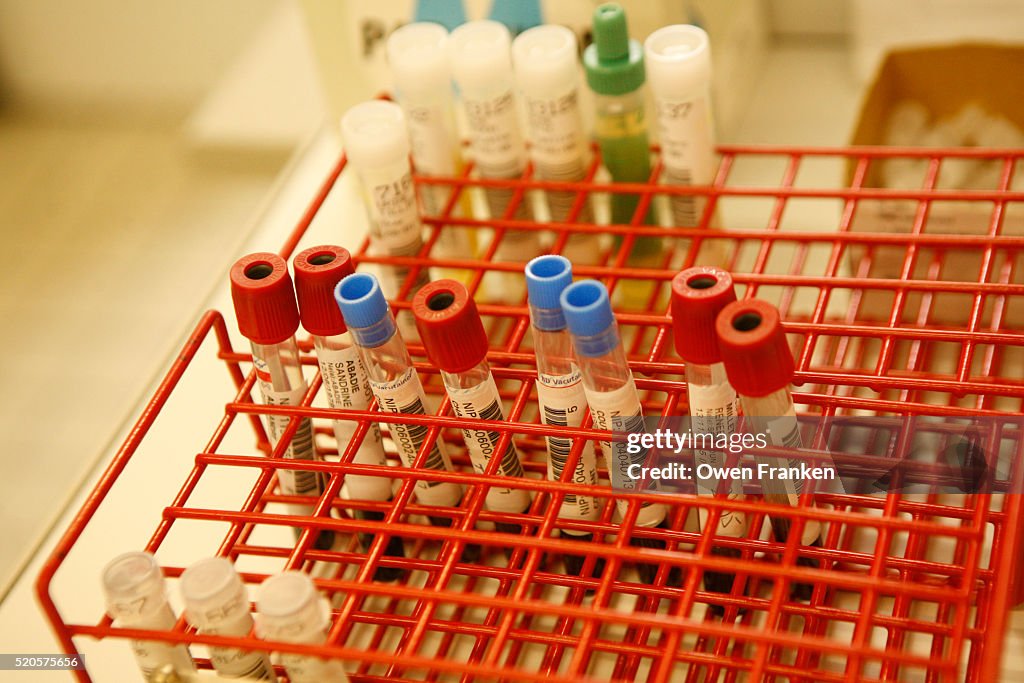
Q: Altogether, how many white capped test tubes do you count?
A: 8